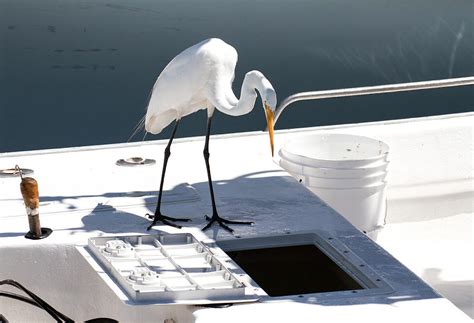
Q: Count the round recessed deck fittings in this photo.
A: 2